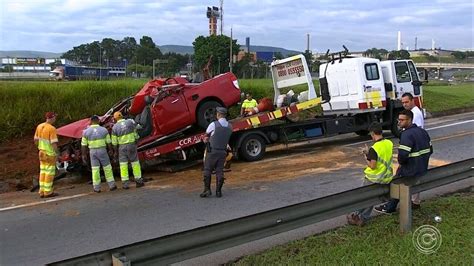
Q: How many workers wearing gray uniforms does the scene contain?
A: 2